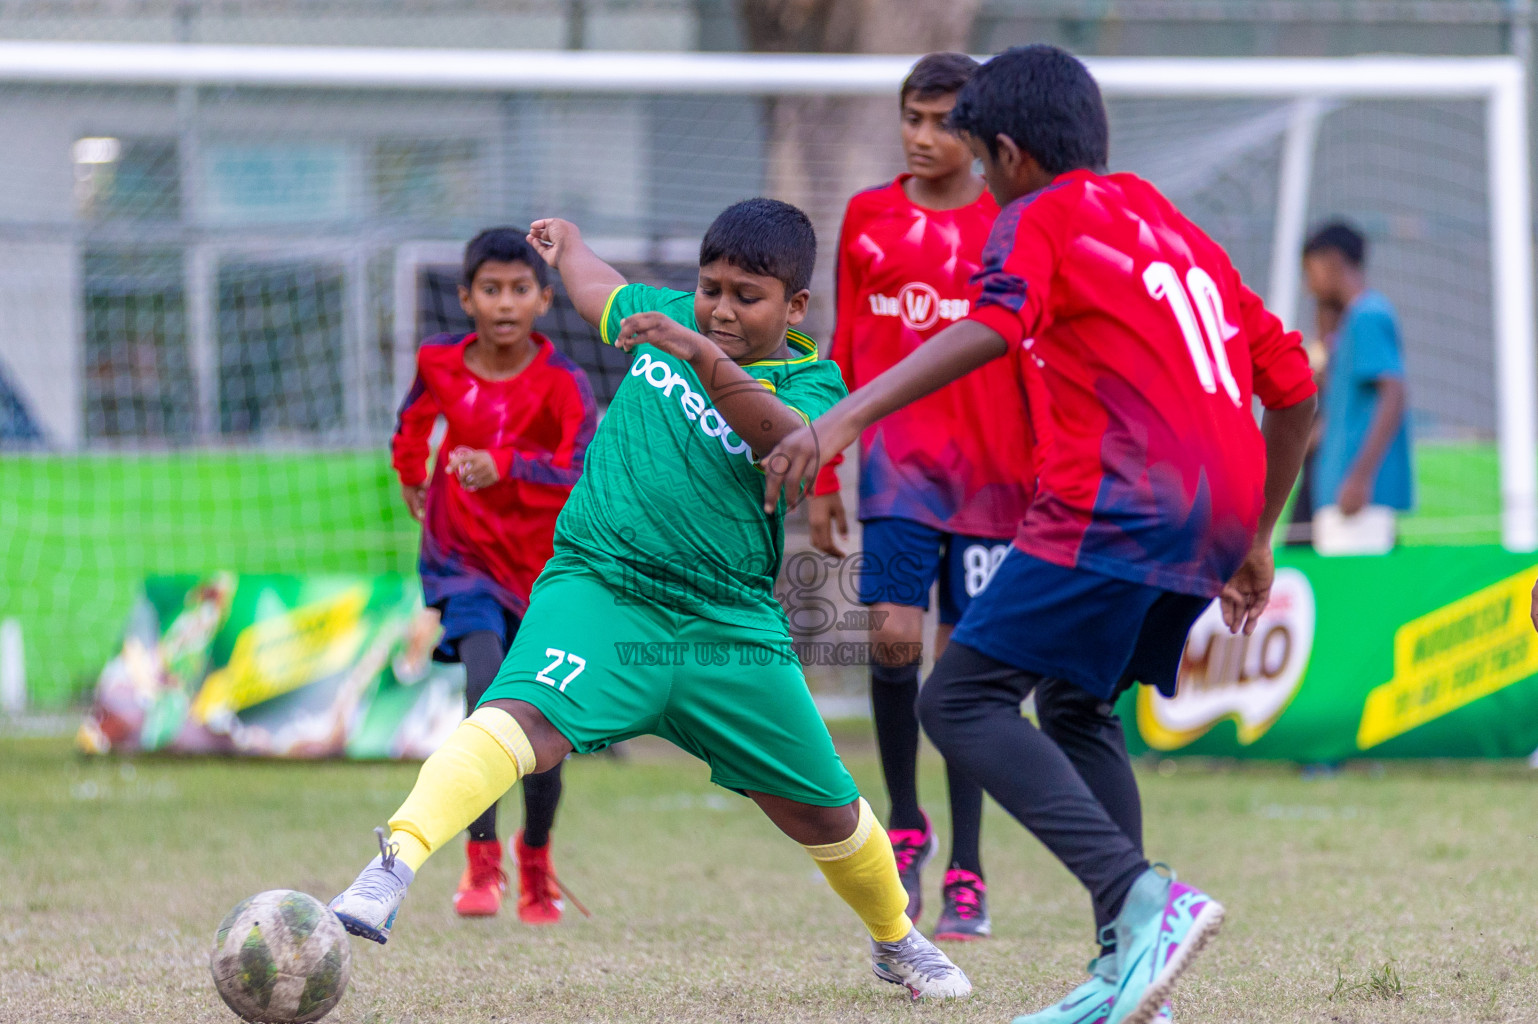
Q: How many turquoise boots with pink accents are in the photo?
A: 2